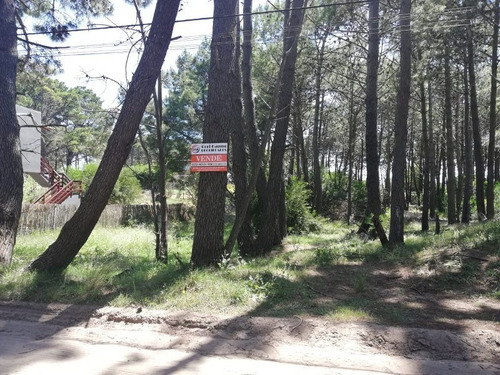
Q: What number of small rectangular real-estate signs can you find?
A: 1